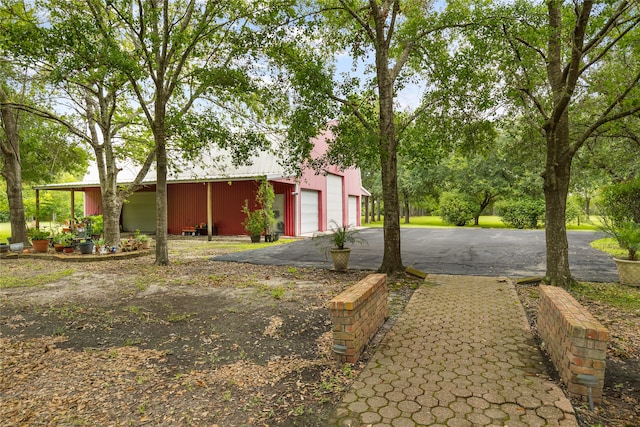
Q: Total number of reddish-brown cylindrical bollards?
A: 0